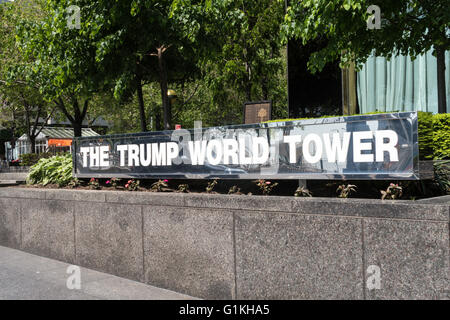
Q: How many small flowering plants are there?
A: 12